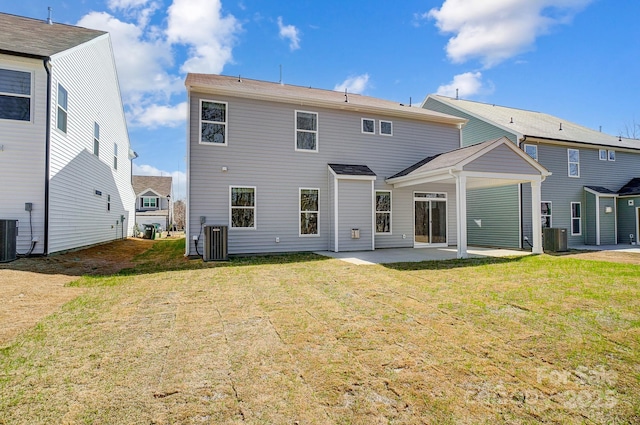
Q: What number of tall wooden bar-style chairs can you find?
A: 0